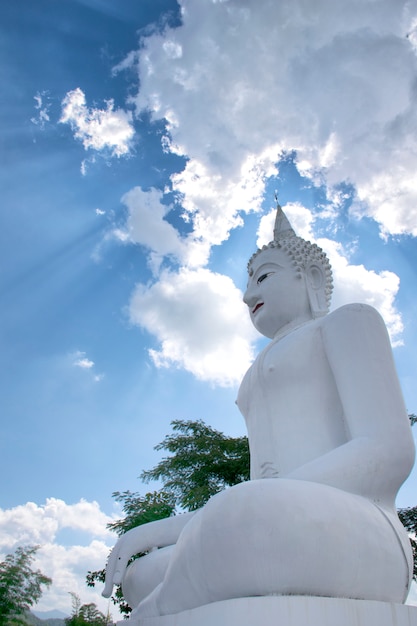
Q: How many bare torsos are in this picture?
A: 1